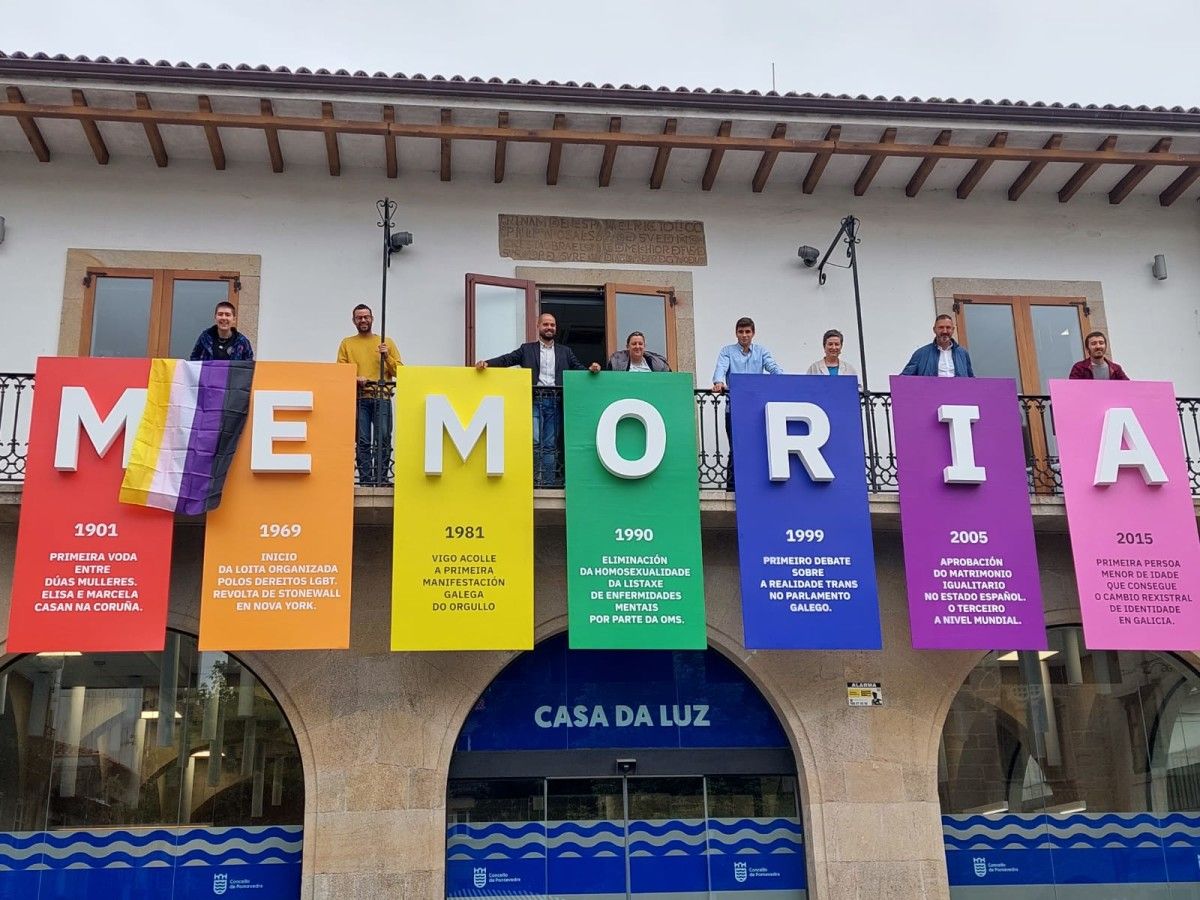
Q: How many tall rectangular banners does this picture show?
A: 7